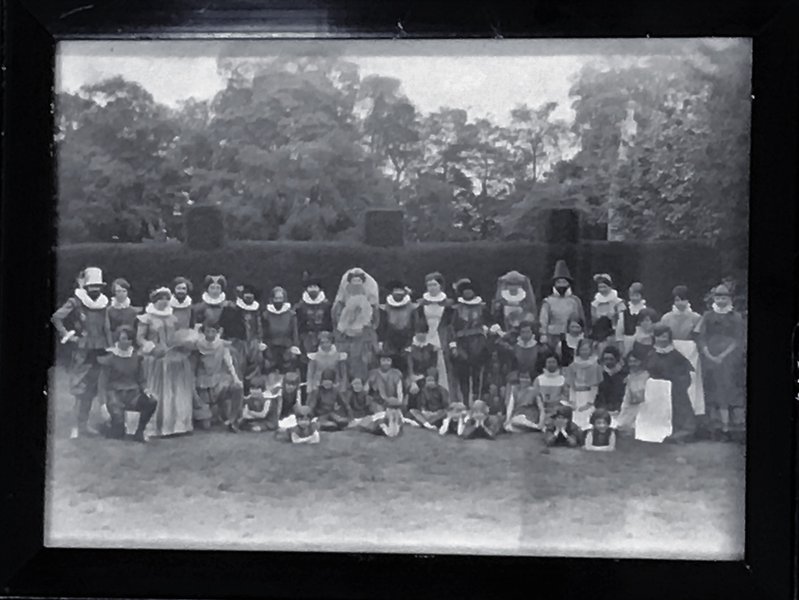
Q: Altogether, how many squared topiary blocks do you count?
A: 3